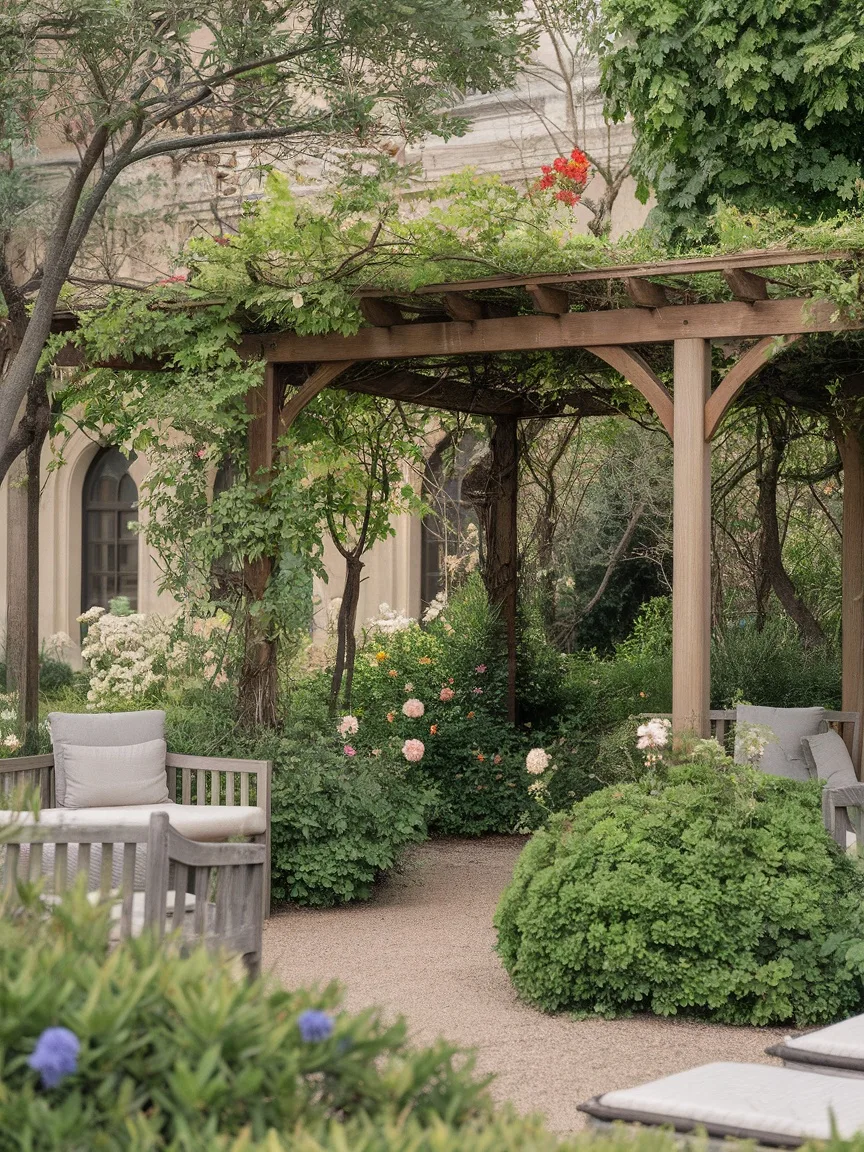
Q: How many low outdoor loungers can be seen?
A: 2